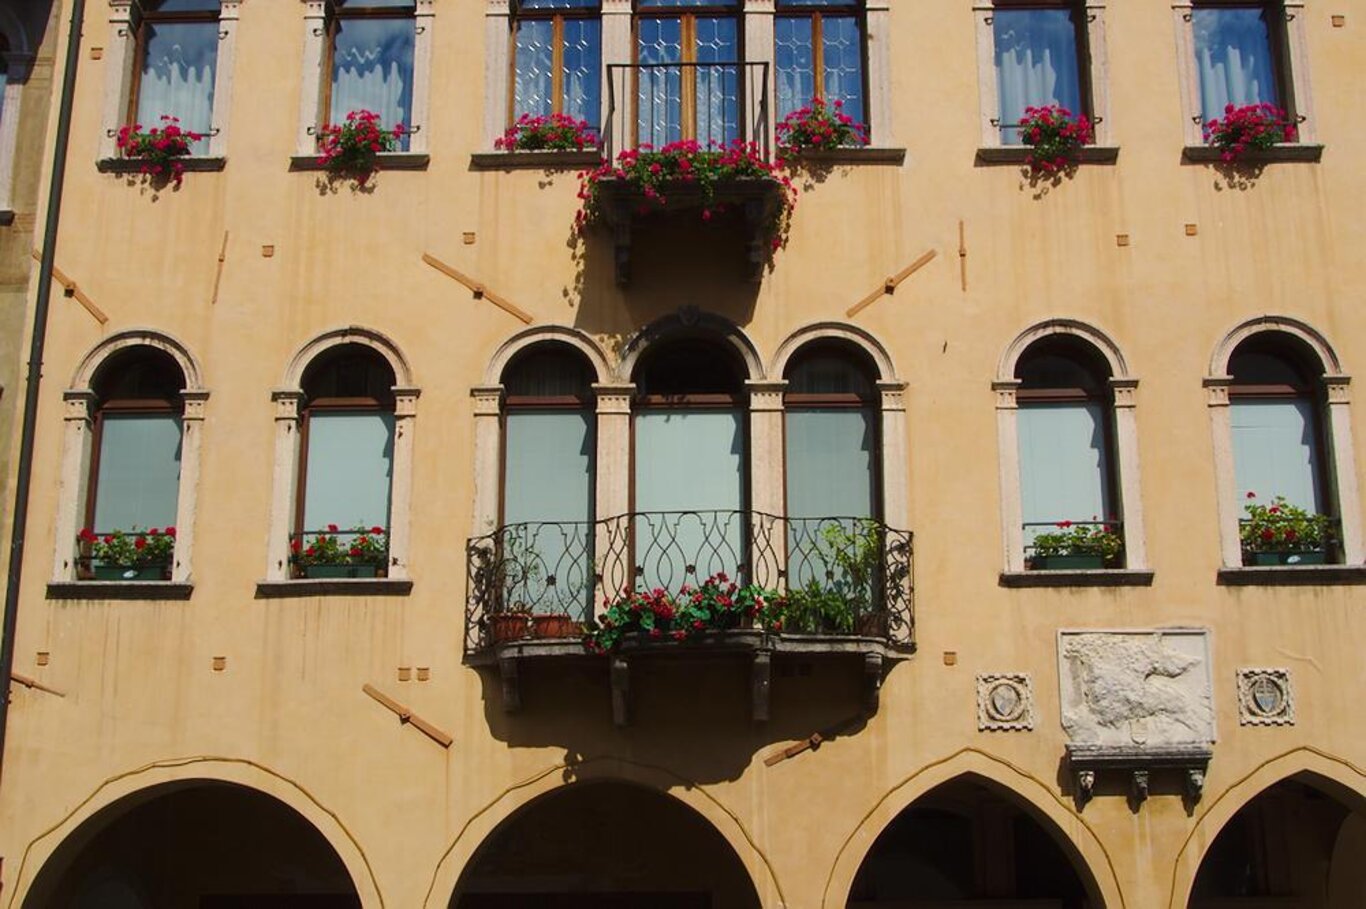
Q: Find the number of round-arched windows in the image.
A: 7